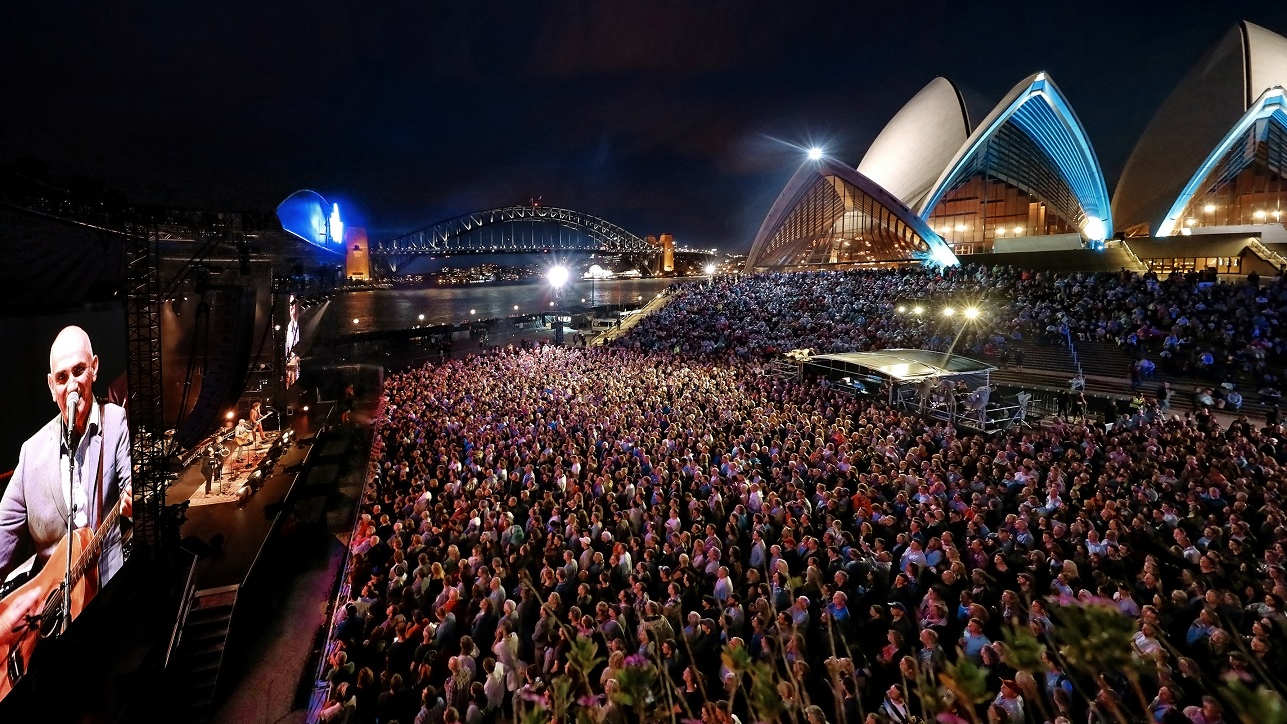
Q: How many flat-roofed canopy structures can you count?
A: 1